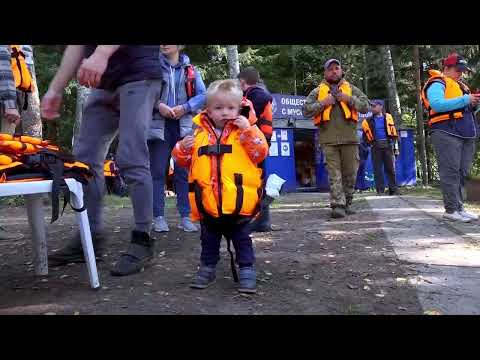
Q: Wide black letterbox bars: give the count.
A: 2